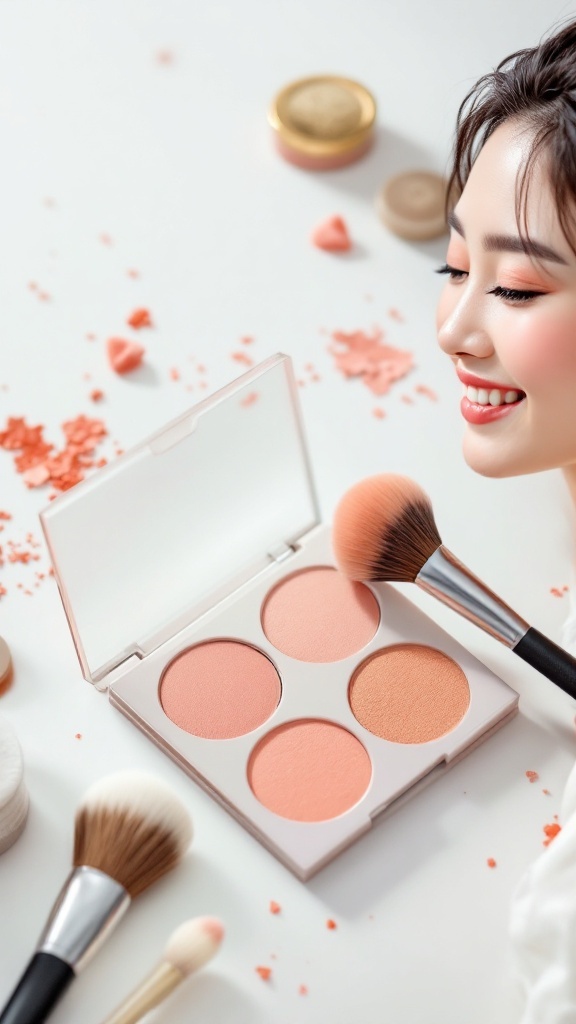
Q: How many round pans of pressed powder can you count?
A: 4